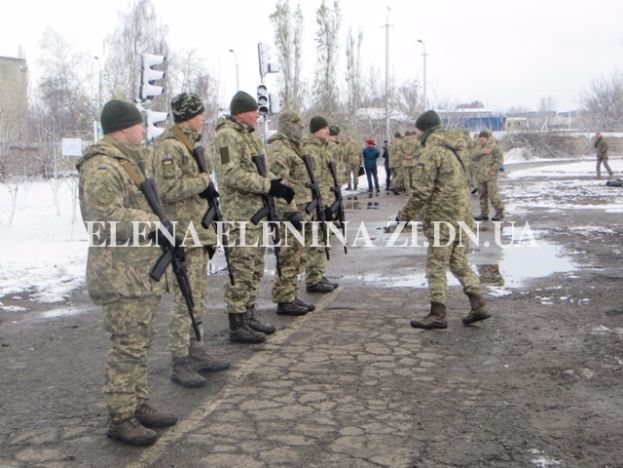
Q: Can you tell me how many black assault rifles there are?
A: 5